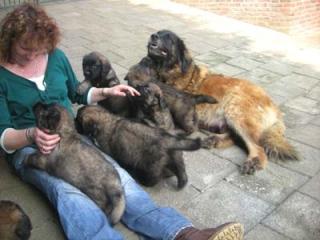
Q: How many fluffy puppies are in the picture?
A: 6